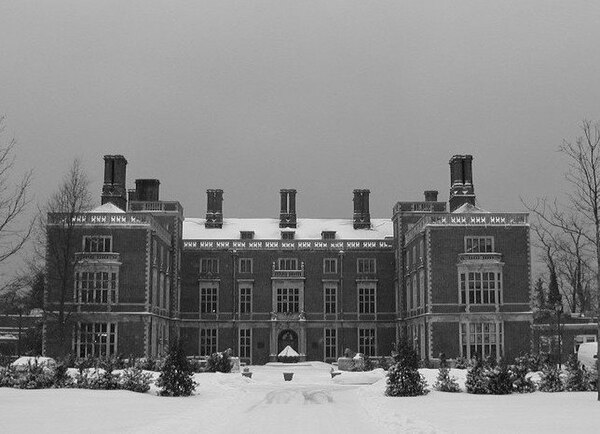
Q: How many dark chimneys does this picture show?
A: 7